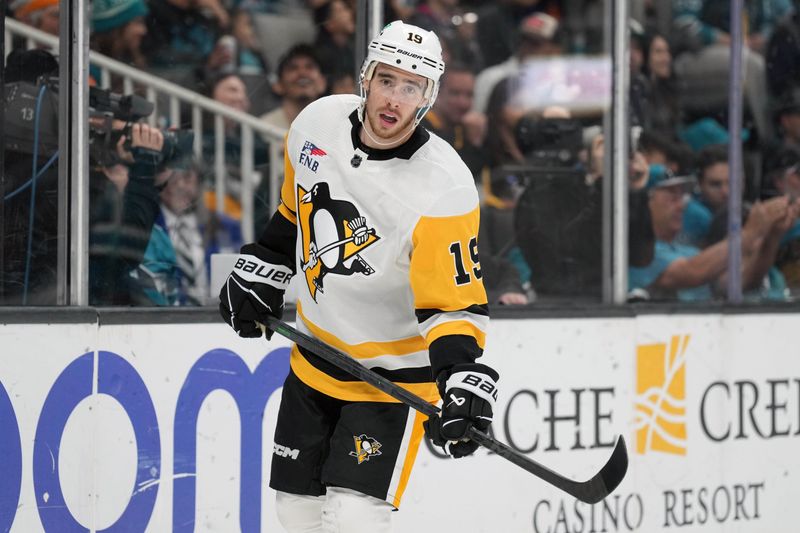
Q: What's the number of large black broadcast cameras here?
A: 2